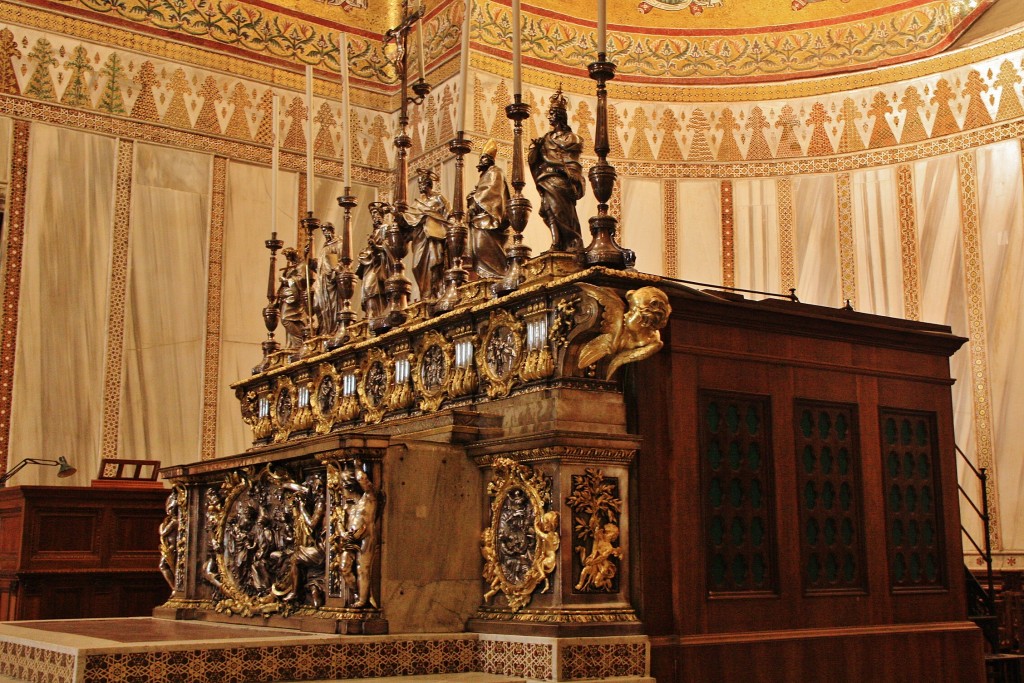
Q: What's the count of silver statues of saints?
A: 6